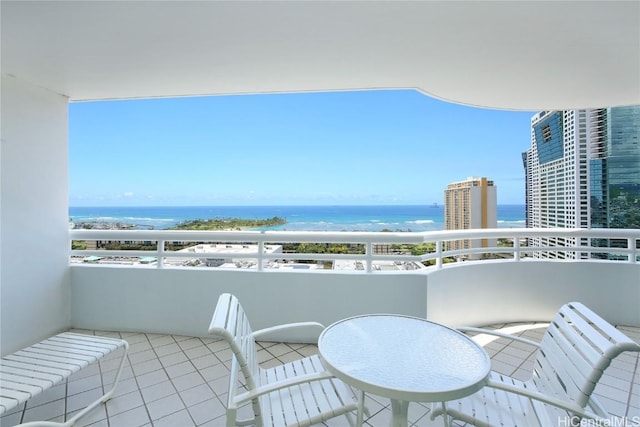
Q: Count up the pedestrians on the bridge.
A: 0